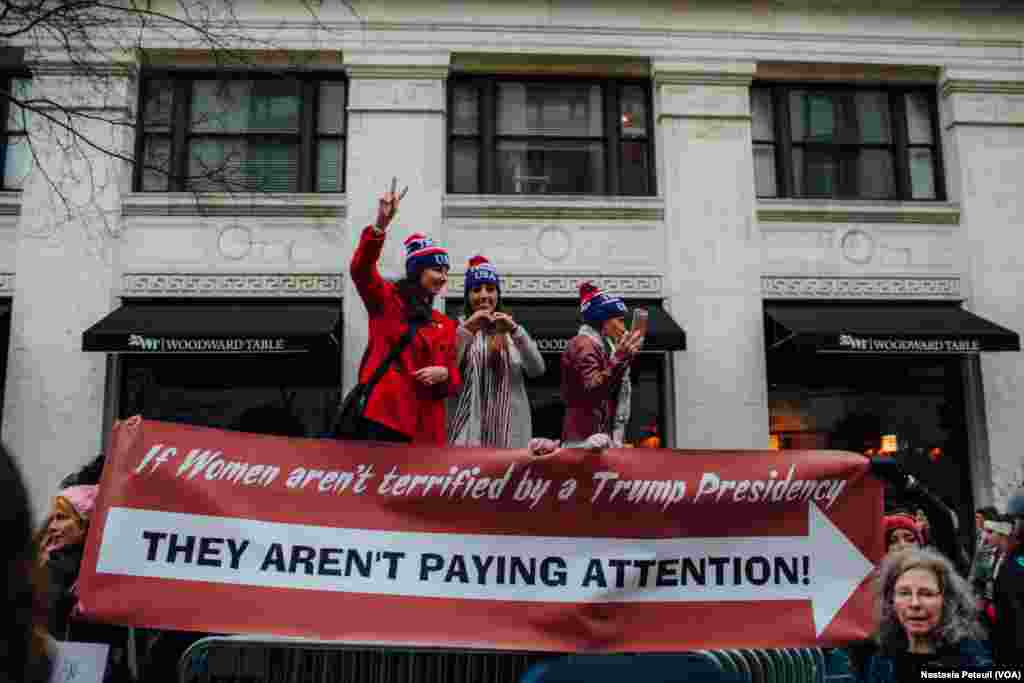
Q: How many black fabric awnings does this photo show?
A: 3